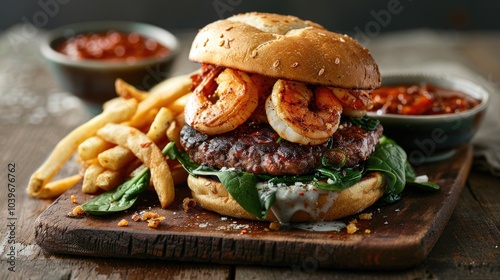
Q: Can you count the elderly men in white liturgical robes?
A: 0